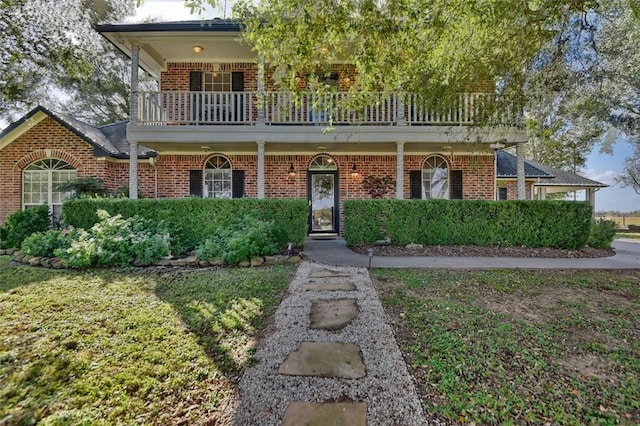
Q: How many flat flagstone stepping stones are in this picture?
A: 5